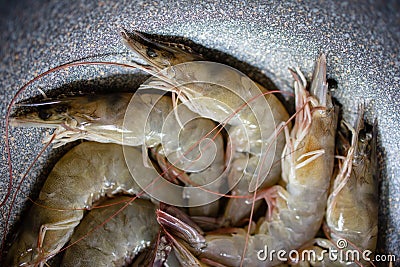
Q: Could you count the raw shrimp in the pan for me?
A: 6